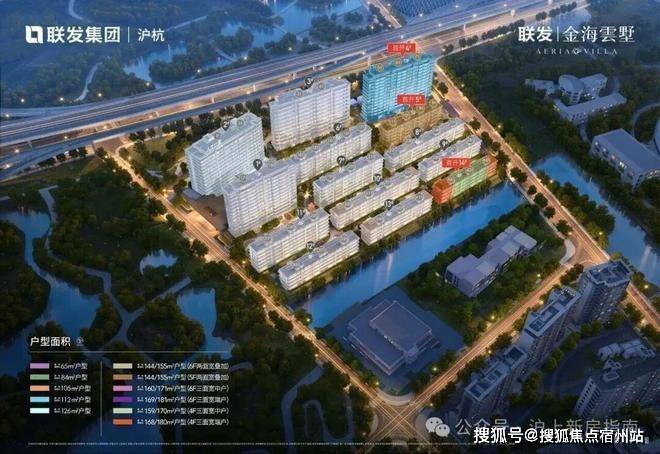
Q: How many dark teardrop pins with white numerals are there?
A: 11